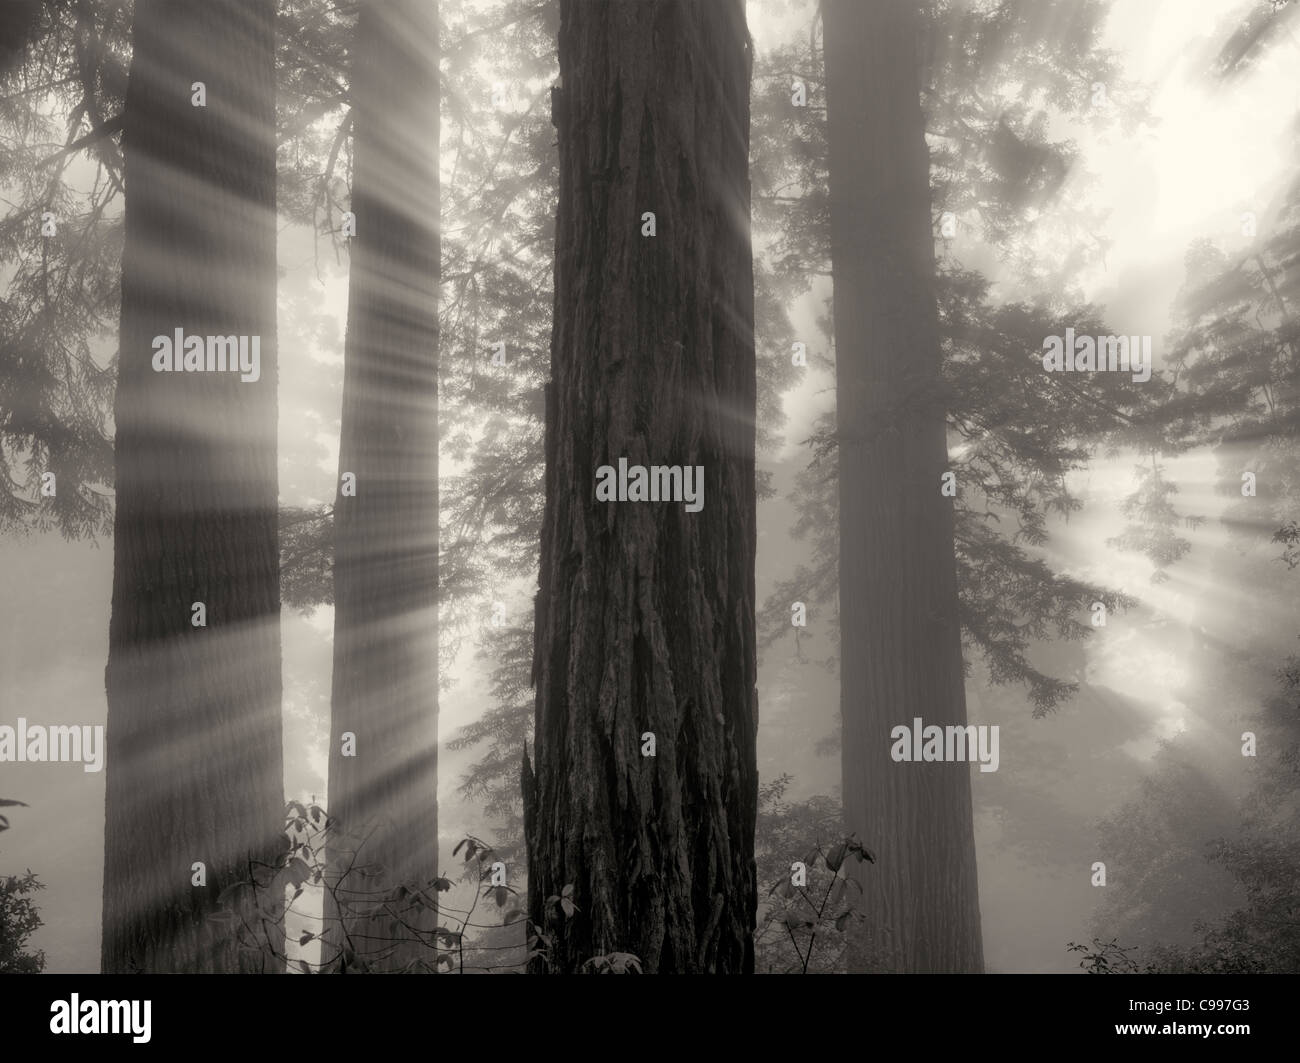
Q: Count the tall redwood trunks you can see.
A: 4